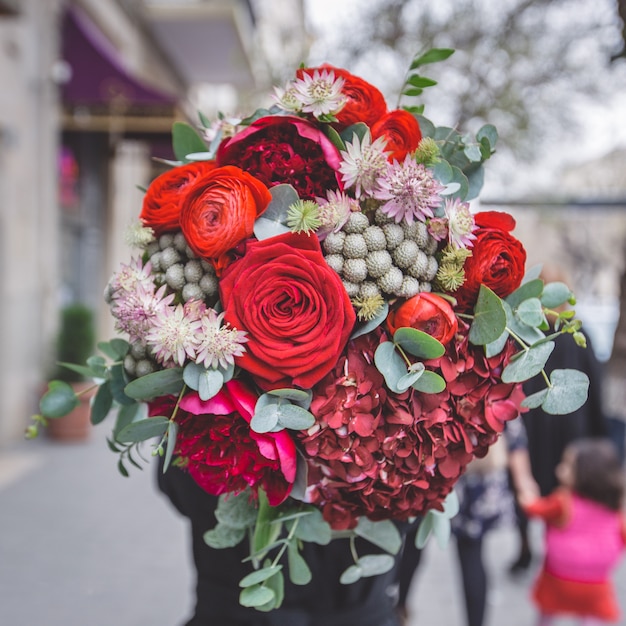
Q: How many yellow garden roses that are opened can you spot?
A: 0